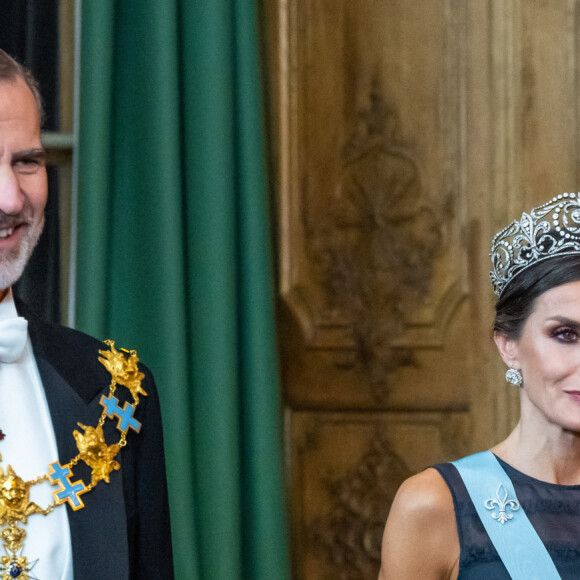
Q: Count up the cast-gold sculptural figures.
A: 3